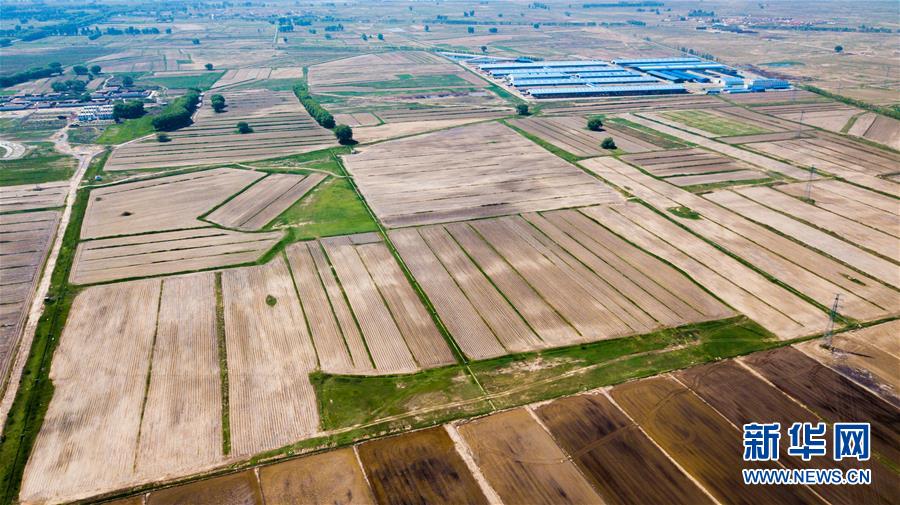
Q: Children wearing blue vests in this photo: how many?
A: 0